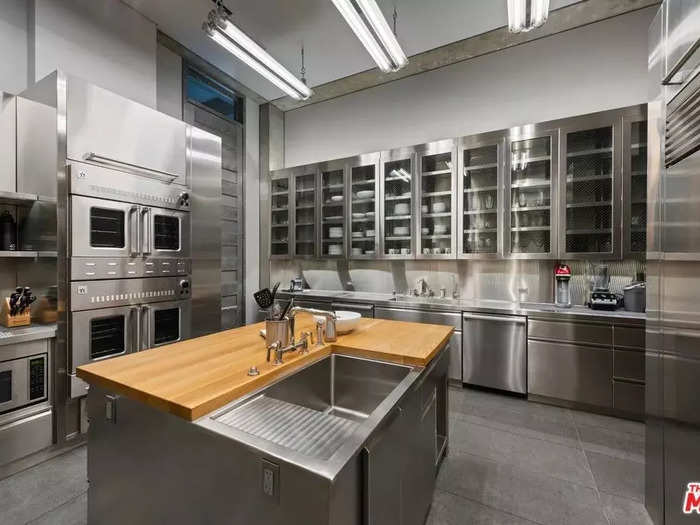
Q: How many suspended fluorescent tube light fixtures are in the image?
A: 3